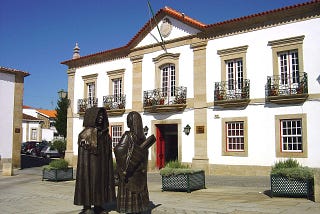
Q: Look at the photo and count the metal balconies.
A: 5